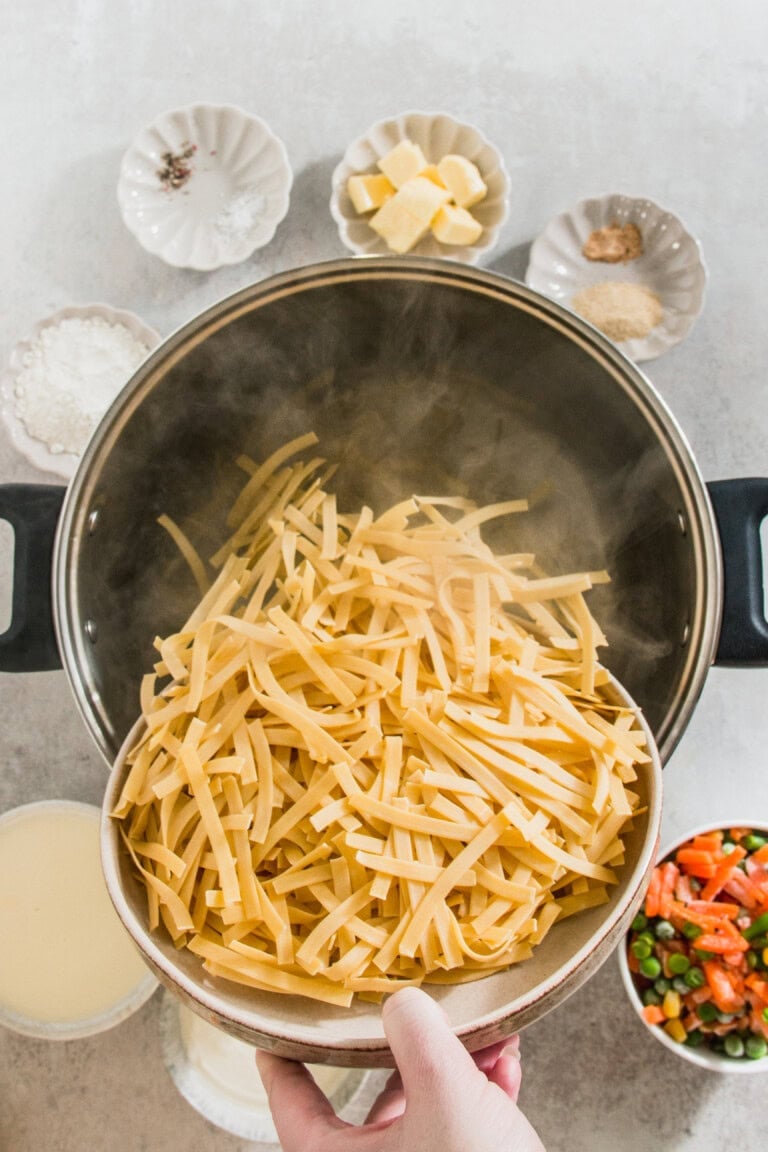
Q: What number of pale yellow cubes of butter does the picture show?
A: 6